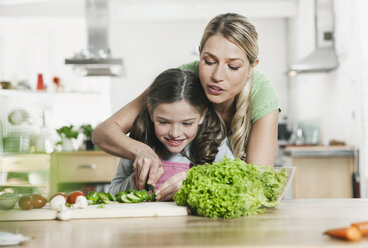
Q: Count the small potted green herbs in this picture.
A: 2